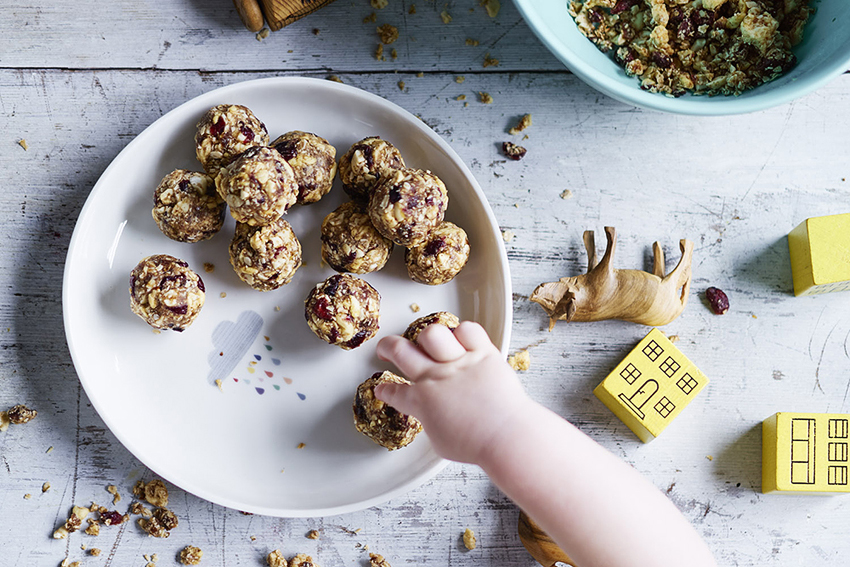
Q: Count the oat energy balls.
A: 13